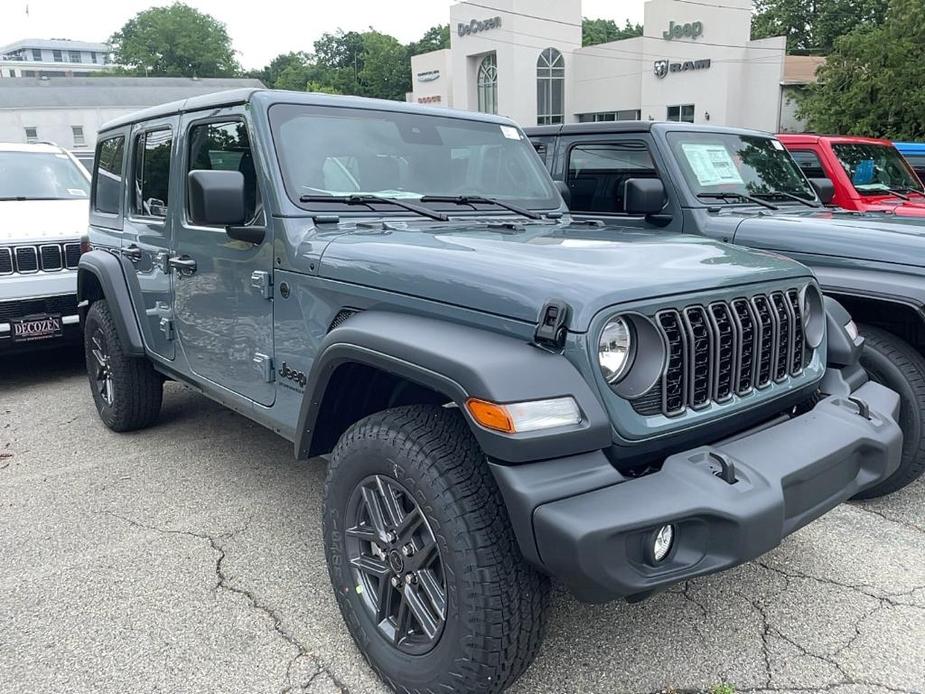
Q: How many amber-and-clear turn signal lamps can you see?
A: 1